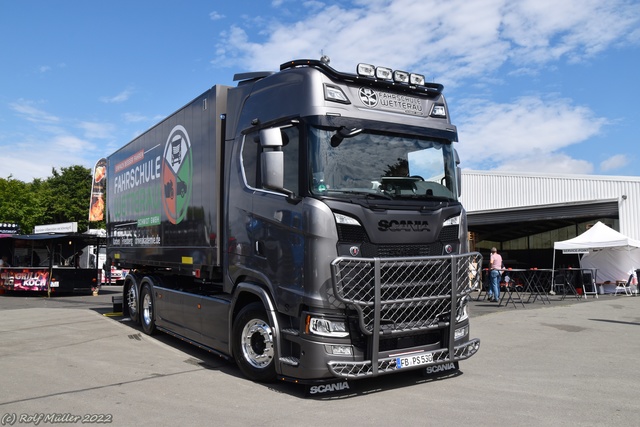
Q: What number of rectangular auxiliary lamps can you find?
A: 4